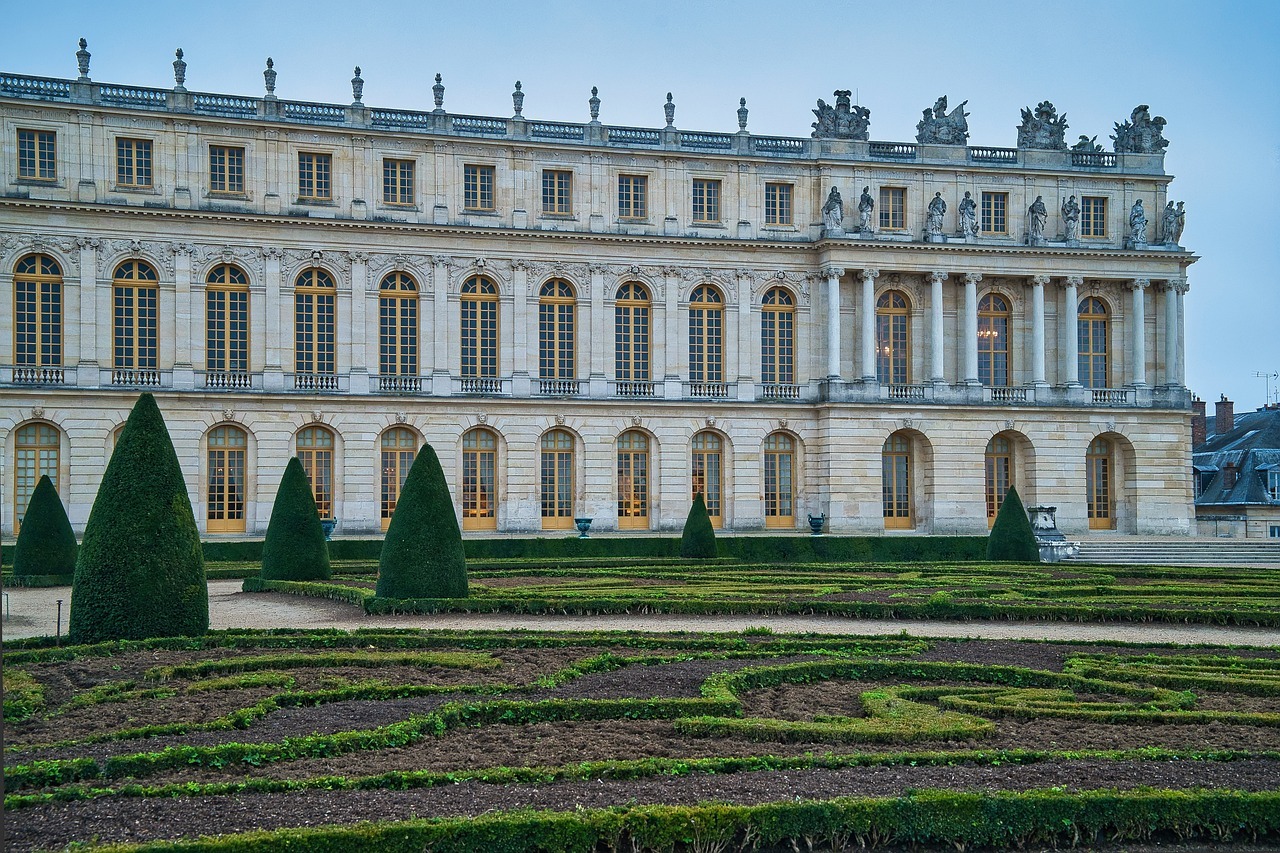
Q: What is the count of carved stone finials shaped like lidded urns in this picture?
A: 9